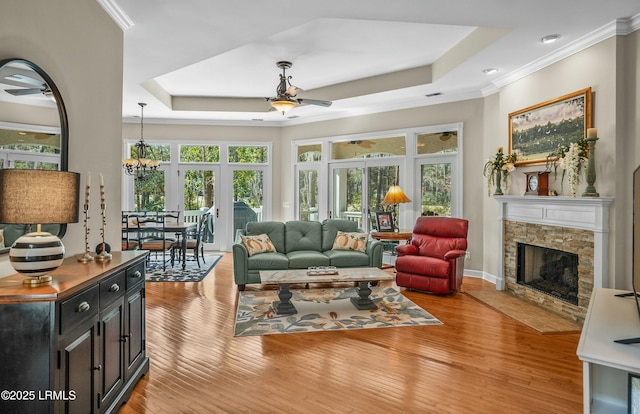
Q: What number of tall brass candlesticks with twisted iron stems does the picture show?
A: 2